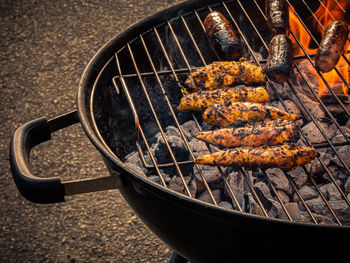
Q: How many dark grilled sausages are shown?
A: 4